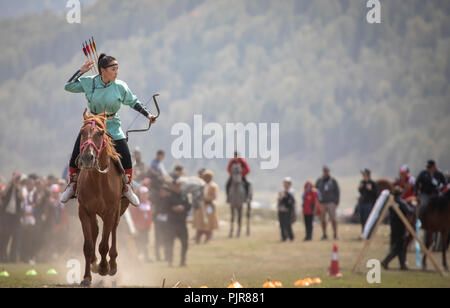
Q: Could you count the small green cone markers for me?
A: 3